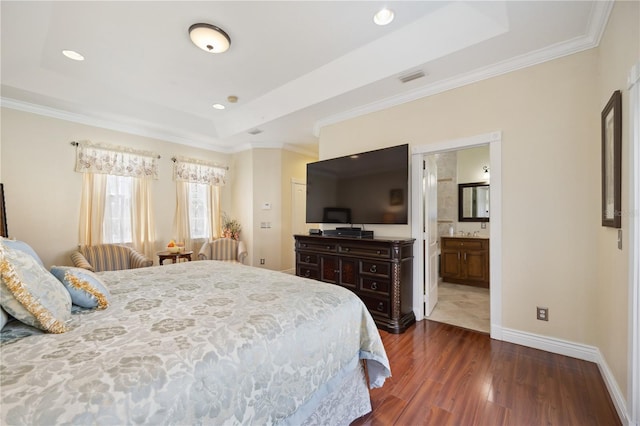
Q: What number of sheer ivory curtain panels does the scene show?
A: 4